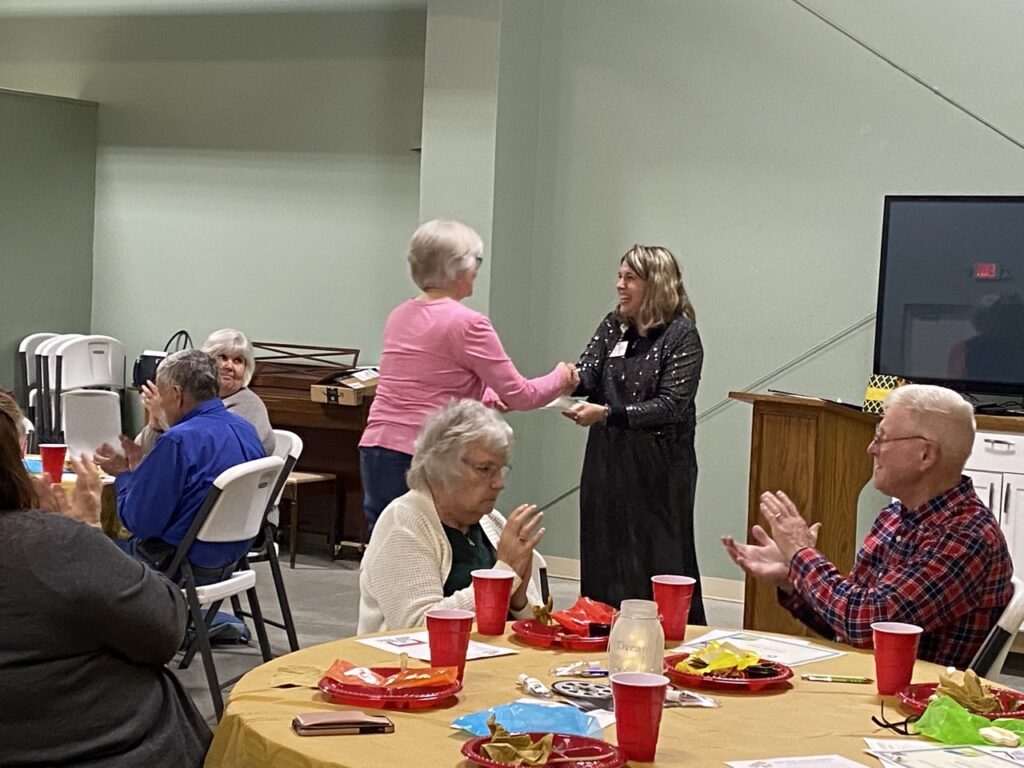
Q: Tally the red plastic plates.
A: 5